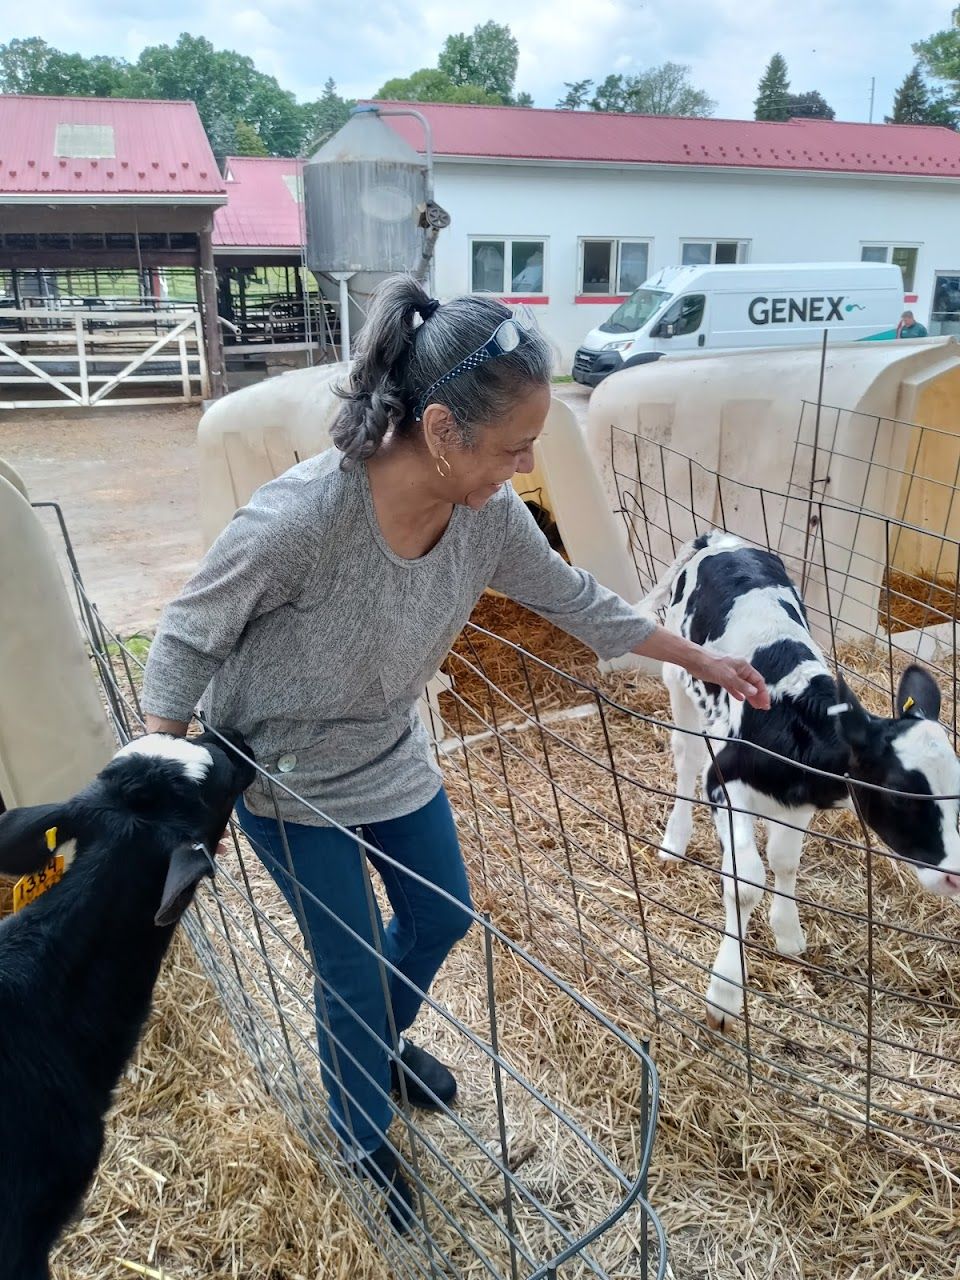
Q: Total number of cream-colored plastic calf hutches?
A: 3